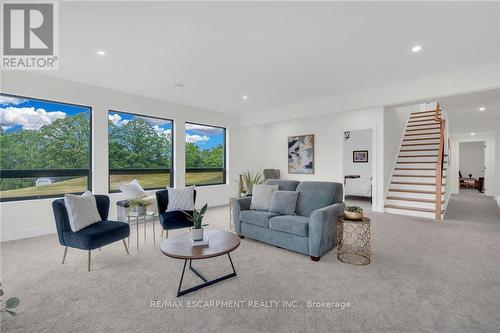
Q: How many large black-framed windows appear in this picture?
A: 3